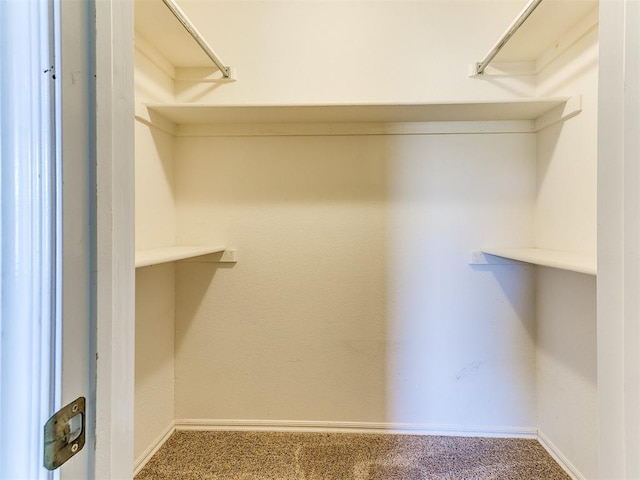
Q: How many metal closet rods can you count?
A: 2